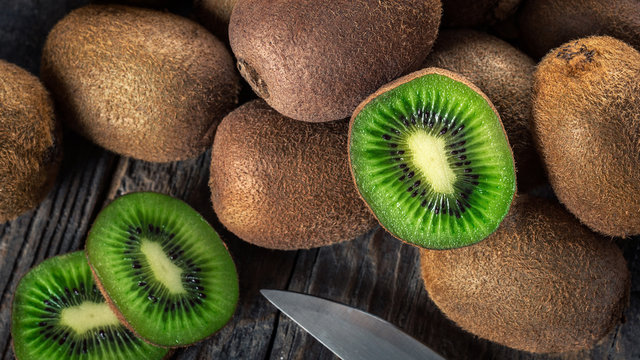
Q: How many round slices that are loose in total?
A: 2